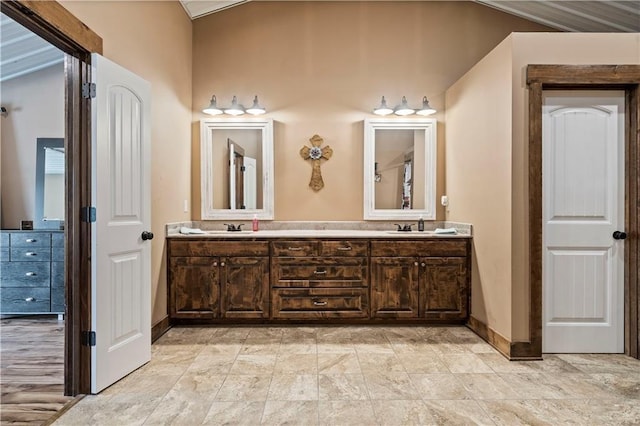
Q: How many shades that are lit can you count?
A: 6